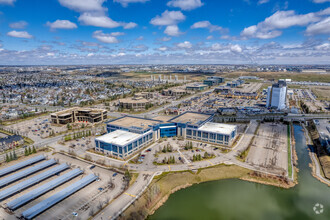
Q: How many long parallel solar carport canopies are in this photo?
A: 5